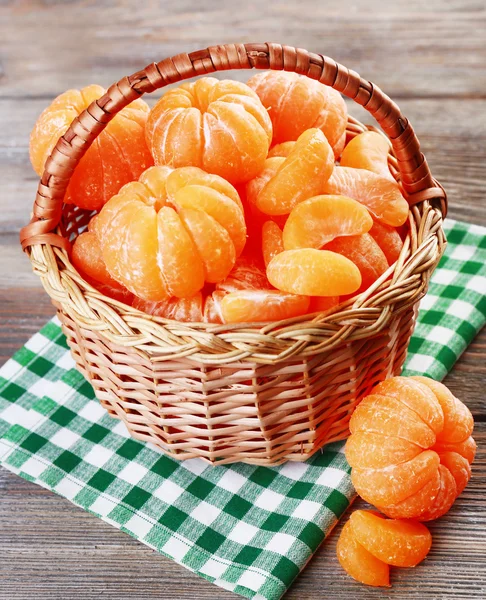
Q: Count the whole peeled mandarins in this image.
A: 5